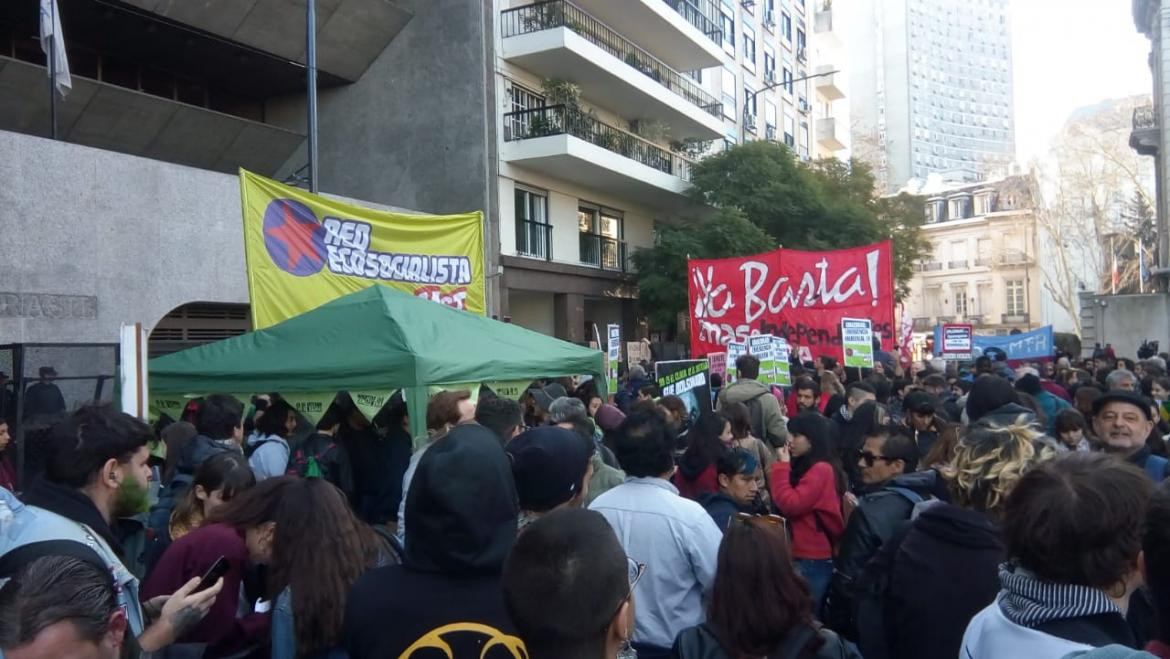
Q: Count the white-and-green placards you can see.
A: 5